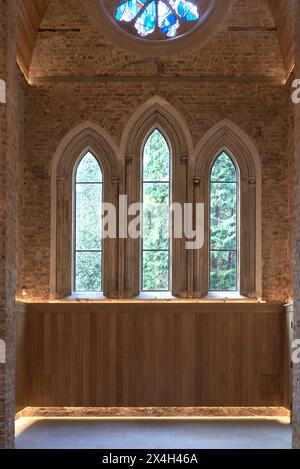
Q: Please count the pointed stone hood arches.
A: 3